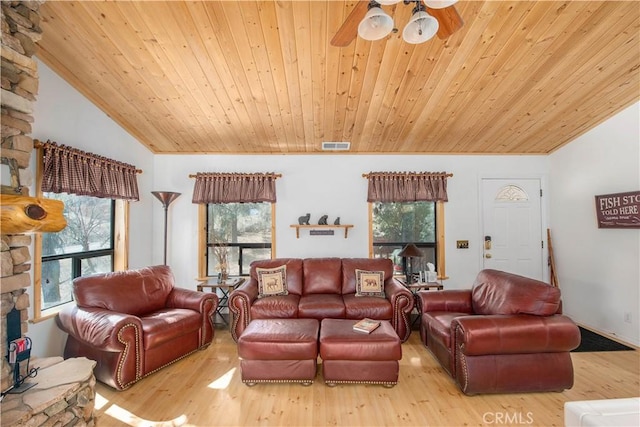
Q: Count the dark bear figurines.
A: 3